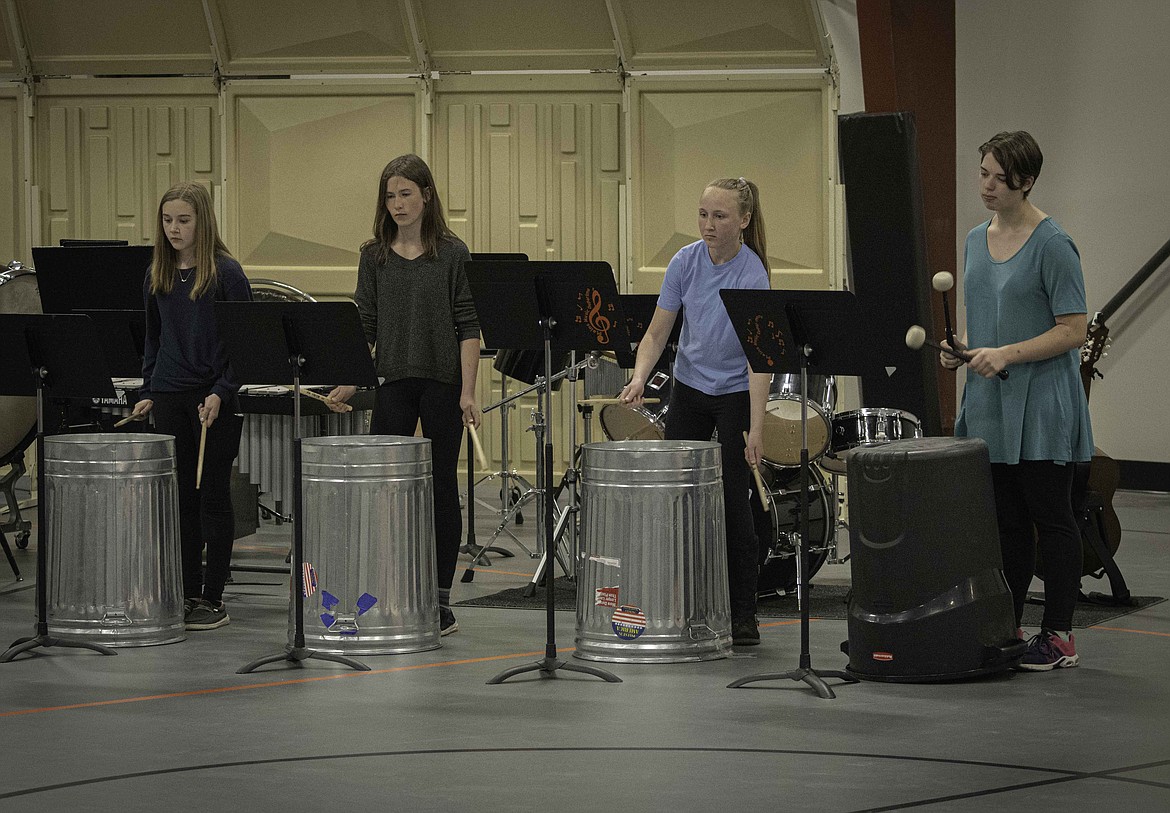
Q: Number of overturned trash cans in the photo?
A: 4